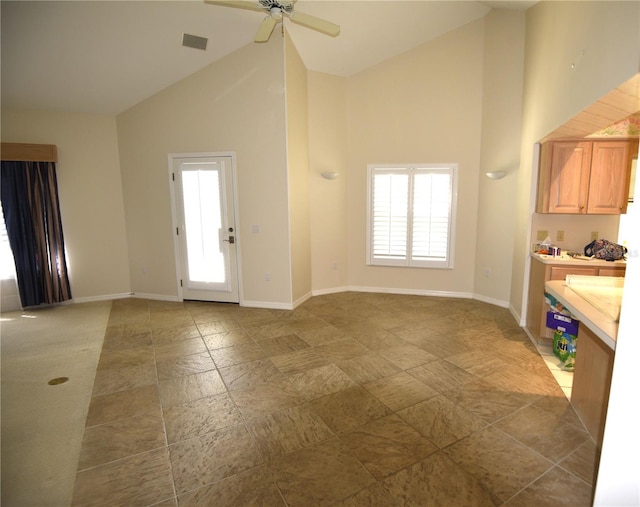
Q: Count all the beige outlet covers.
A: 3